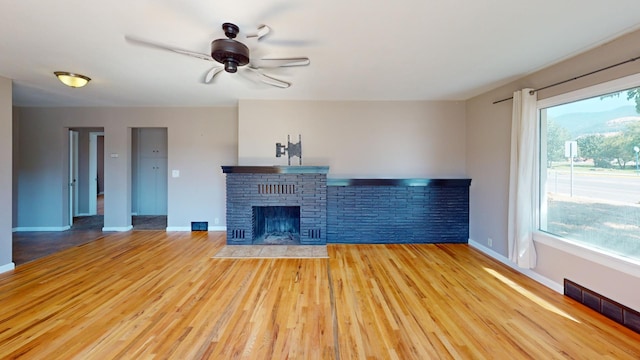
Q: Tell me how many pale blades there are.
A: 5